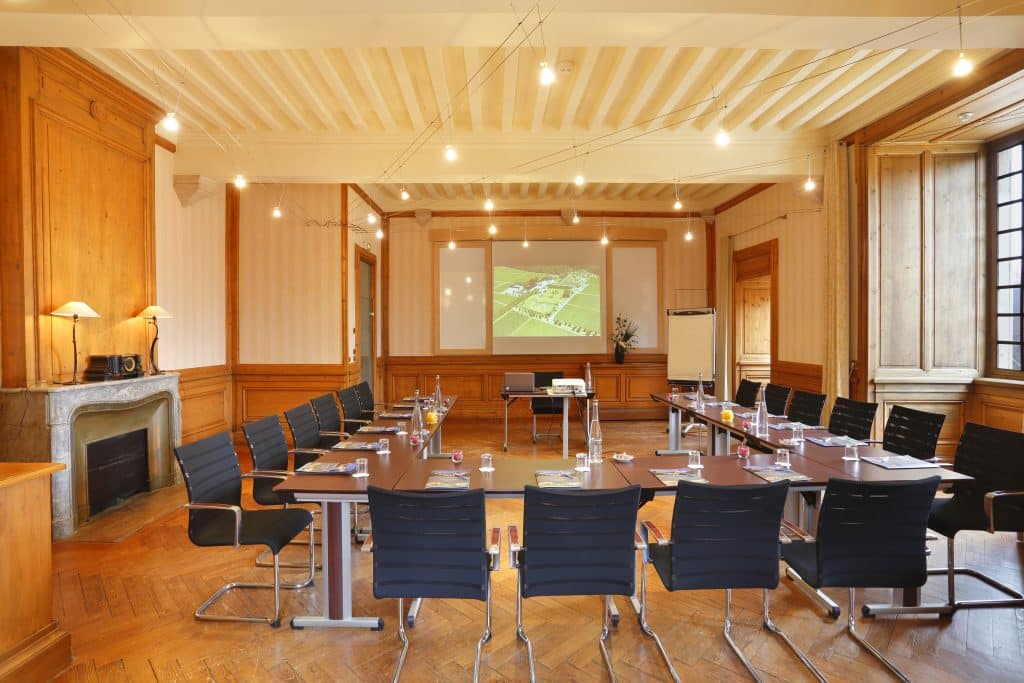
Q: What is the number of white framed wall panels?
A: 2